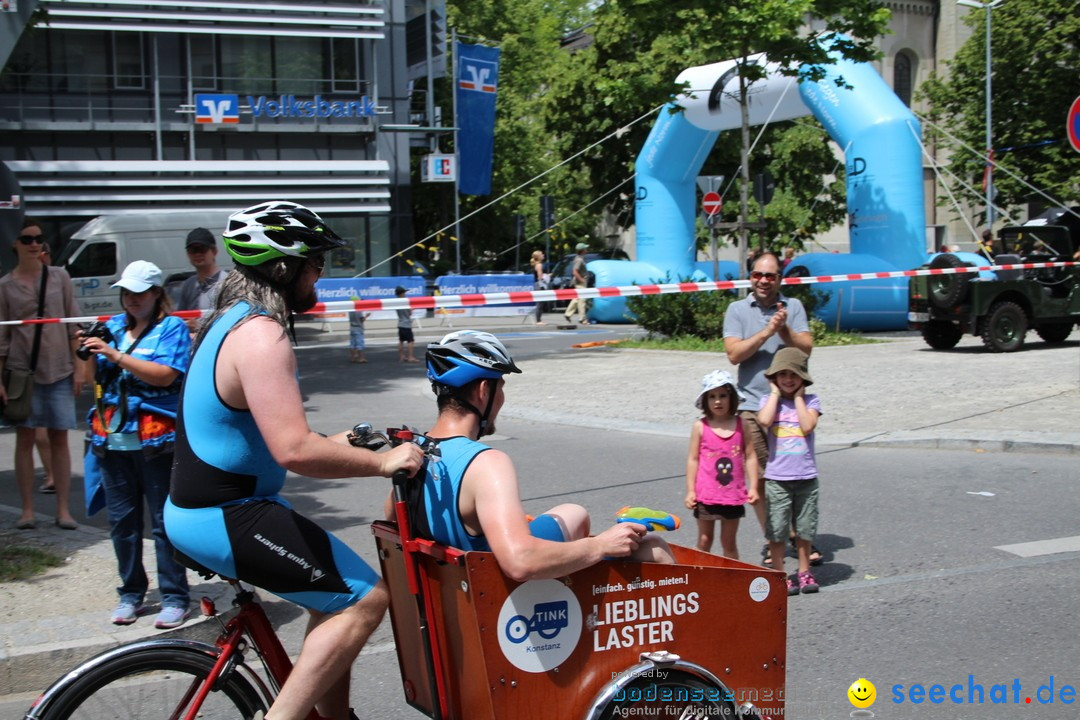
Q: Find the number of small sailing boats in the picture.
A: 0